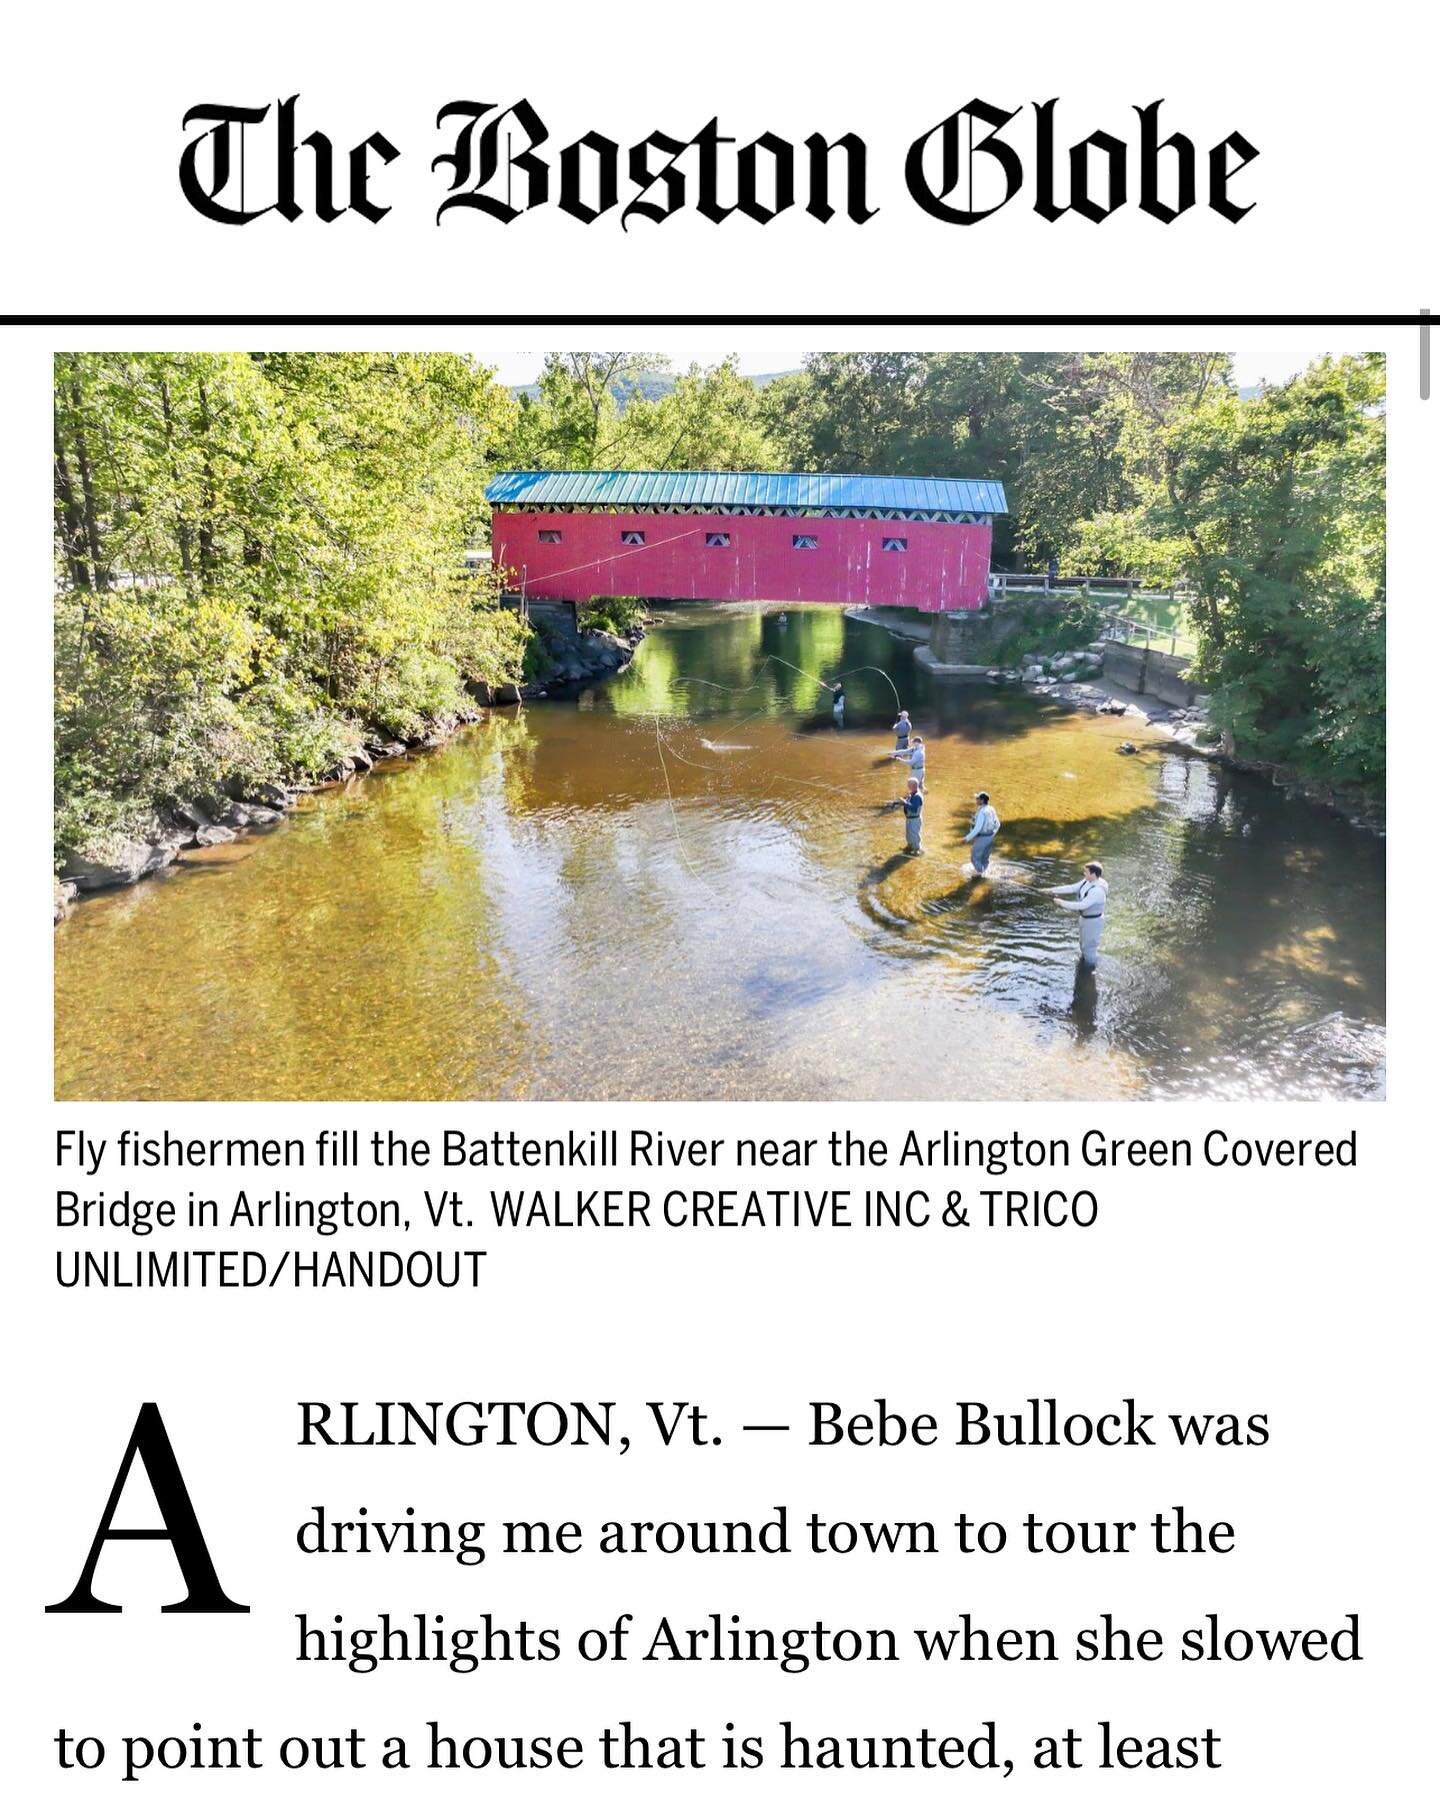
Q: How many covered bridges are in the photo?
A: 1